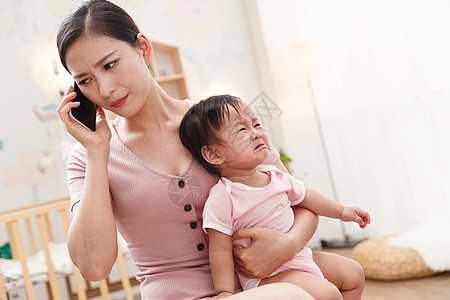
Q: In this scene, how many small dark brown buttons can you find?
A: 4